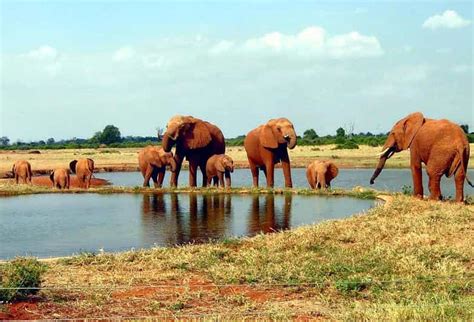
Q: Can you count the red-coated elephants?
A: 9